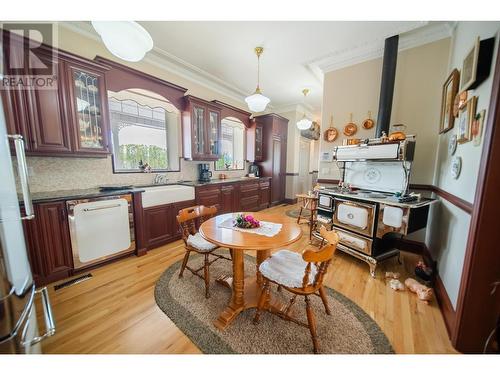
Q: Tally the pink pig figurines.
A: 3